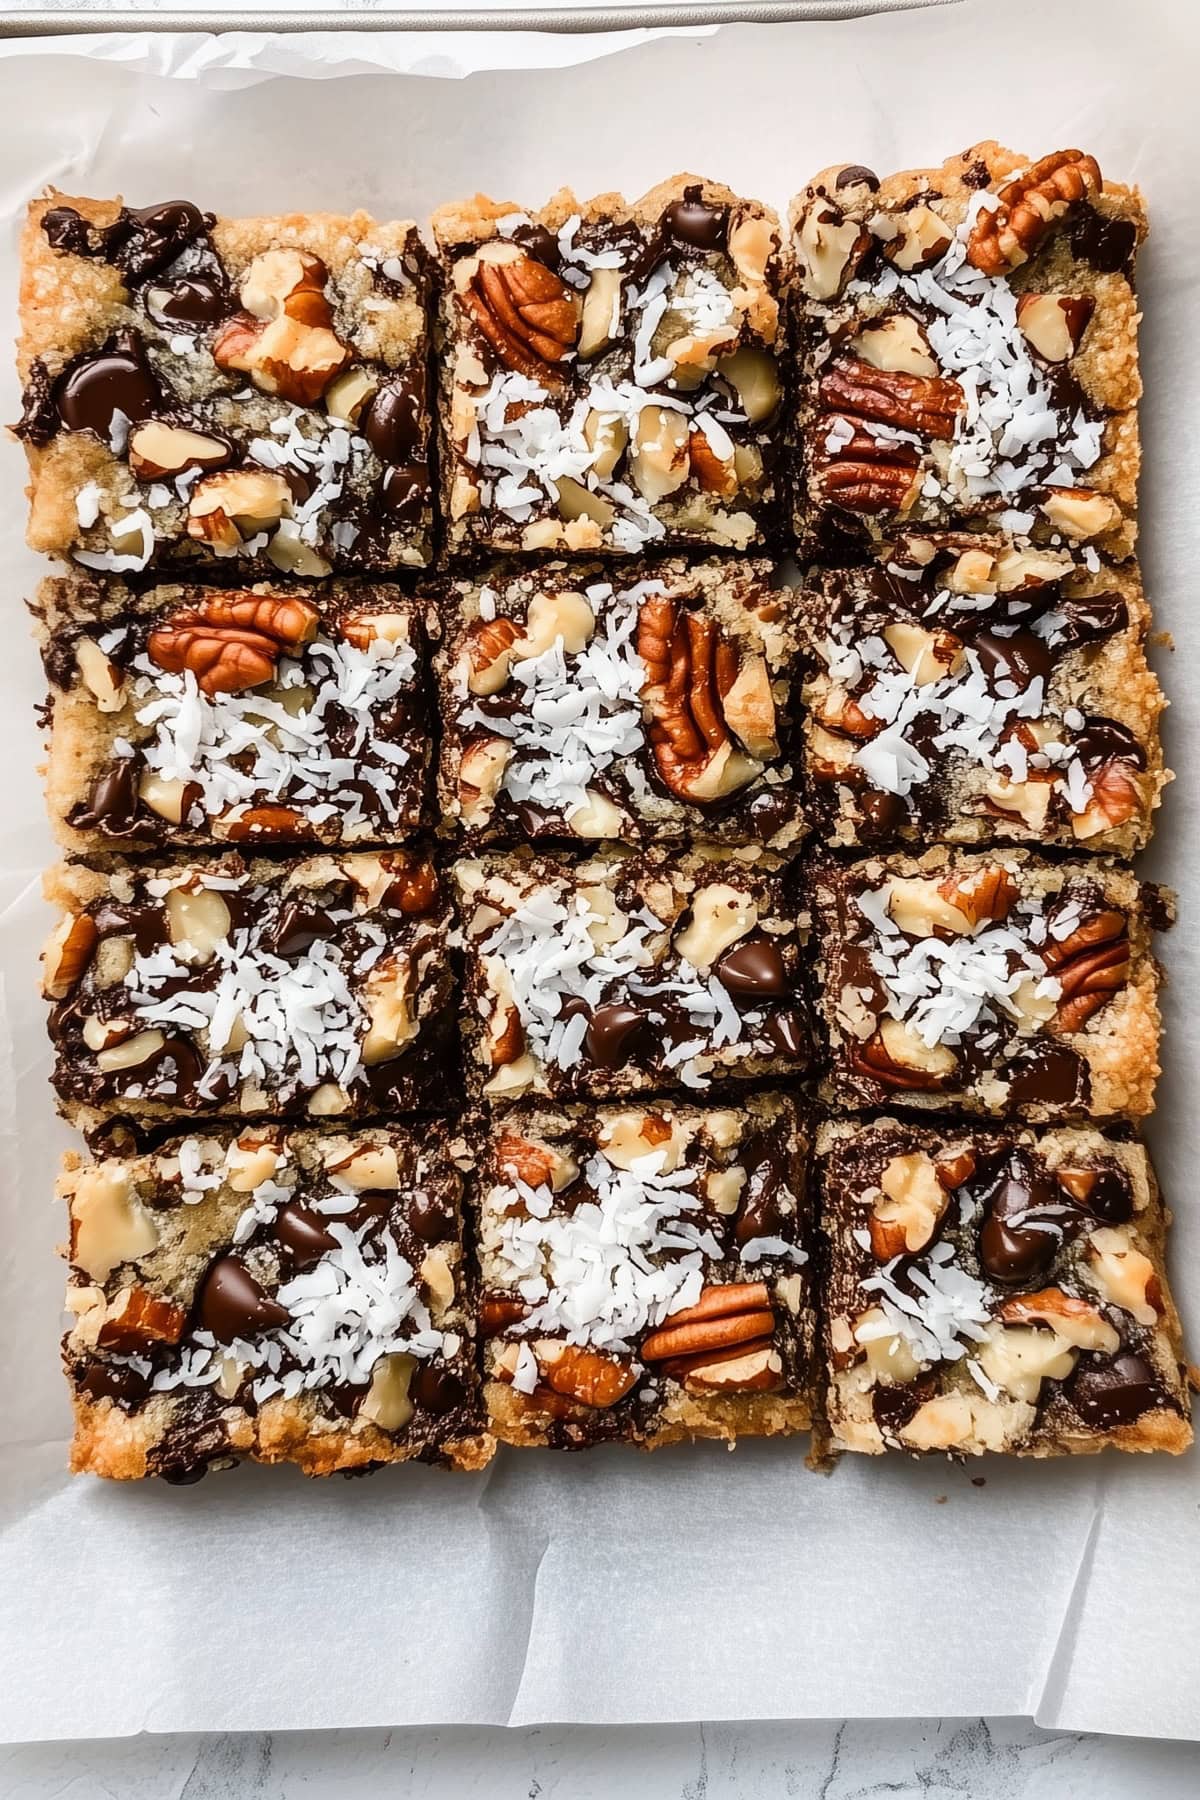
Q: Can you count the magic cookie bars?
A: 12